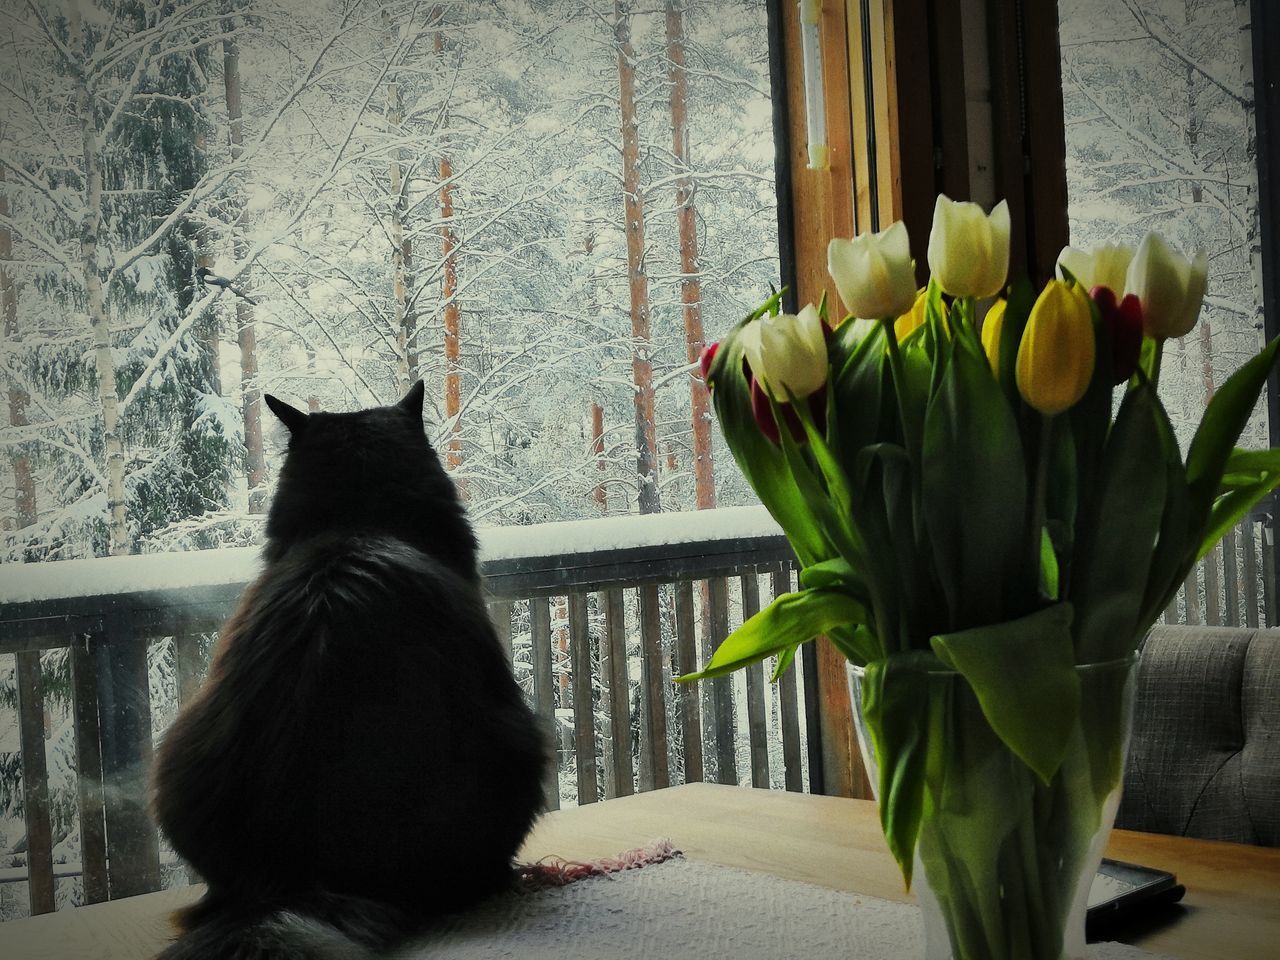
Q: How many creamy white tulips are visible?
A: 5